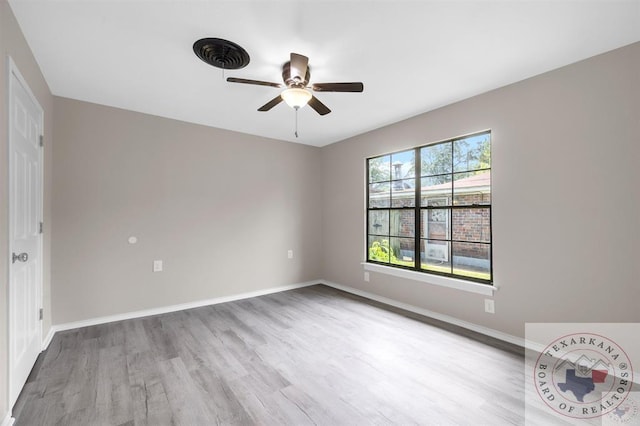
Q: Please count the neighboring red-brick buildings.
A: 1